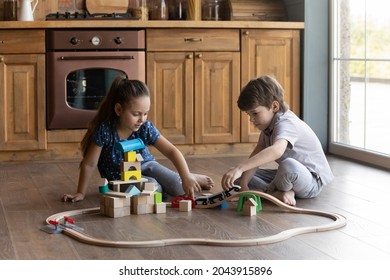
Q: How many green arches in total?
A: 1